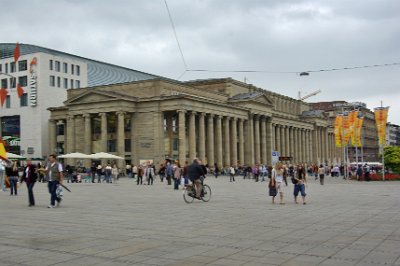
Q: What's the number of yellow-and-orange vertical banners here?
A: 5